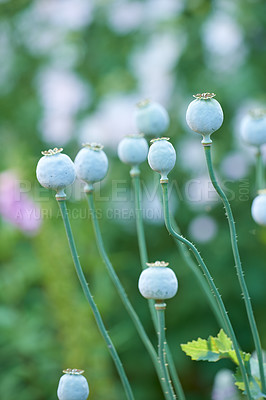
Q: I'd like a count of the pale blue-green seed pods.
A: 10